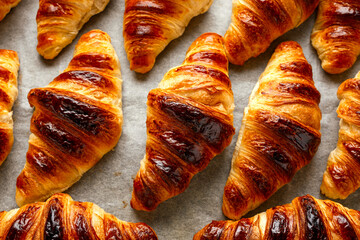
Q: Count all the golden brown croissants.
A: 12